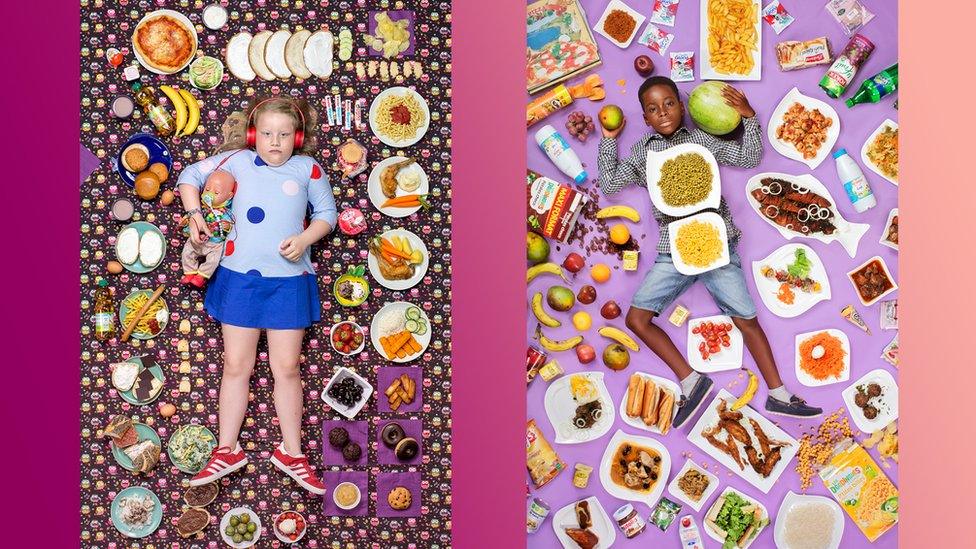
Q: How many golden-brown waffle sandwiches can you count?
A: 0